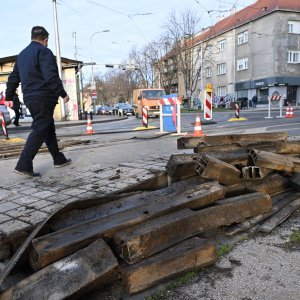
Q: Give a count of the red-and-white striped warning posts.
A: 4